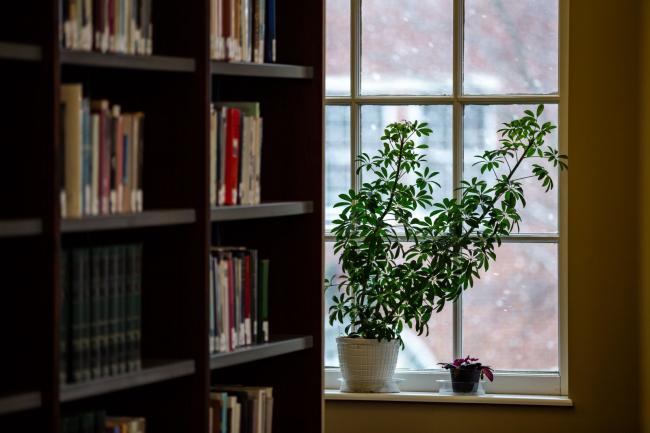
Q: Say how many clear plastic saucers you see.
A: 2